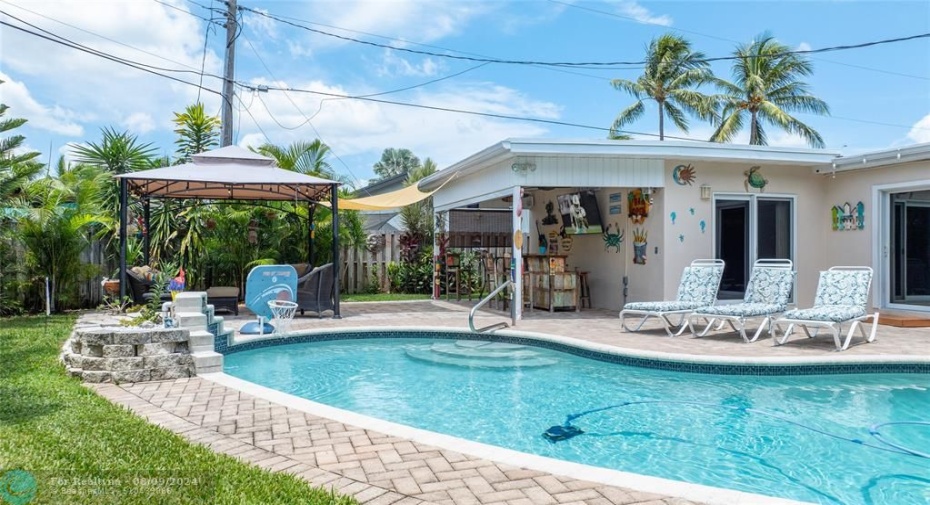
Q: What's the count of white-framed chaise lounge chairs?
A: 3